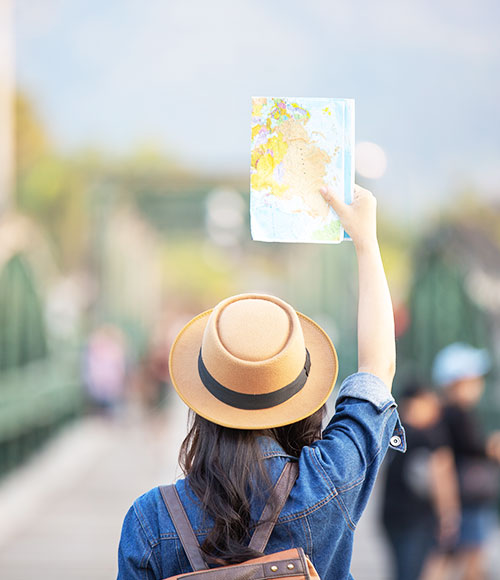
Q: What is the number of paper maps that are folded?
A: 1